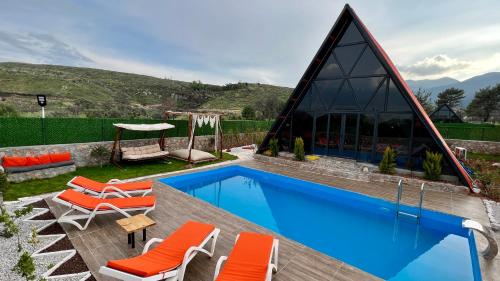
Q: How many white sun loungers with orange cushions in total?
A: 4